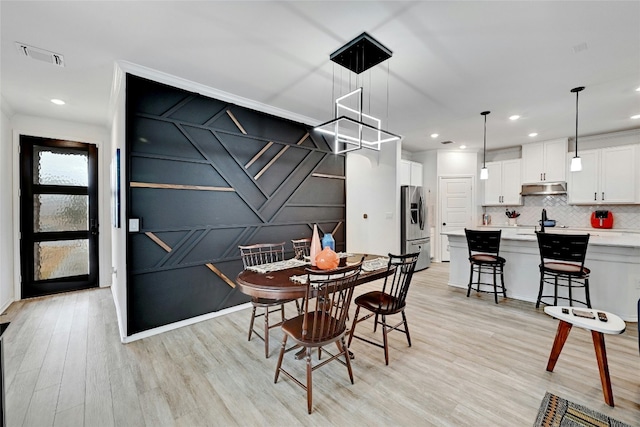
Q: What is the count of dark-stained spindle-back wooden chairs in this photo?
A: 4